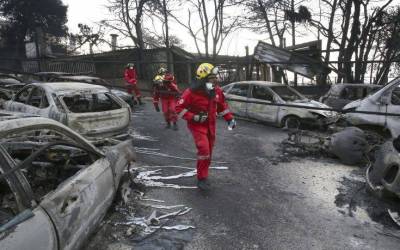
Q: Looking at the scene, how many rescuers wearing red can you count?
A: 4